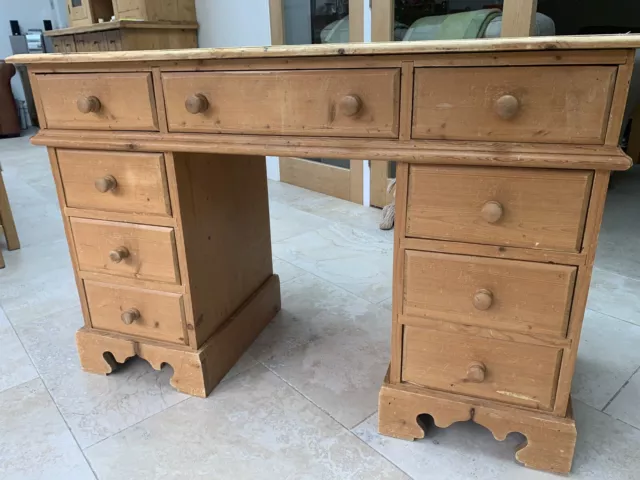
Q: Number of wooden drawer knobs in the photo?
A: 10